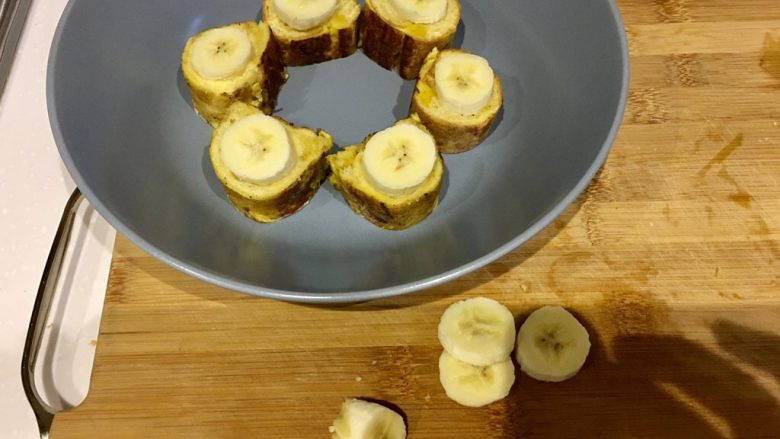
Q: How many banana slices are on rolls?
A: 6